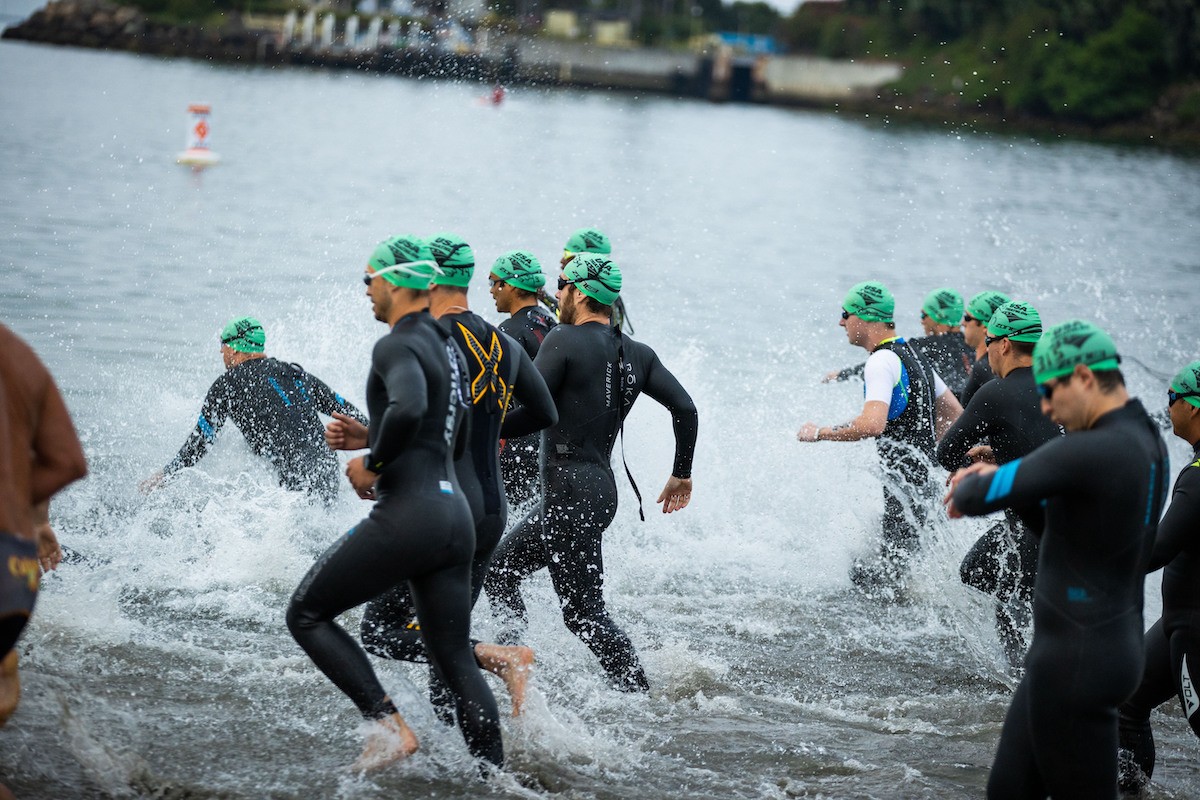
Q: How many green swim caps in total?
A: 12